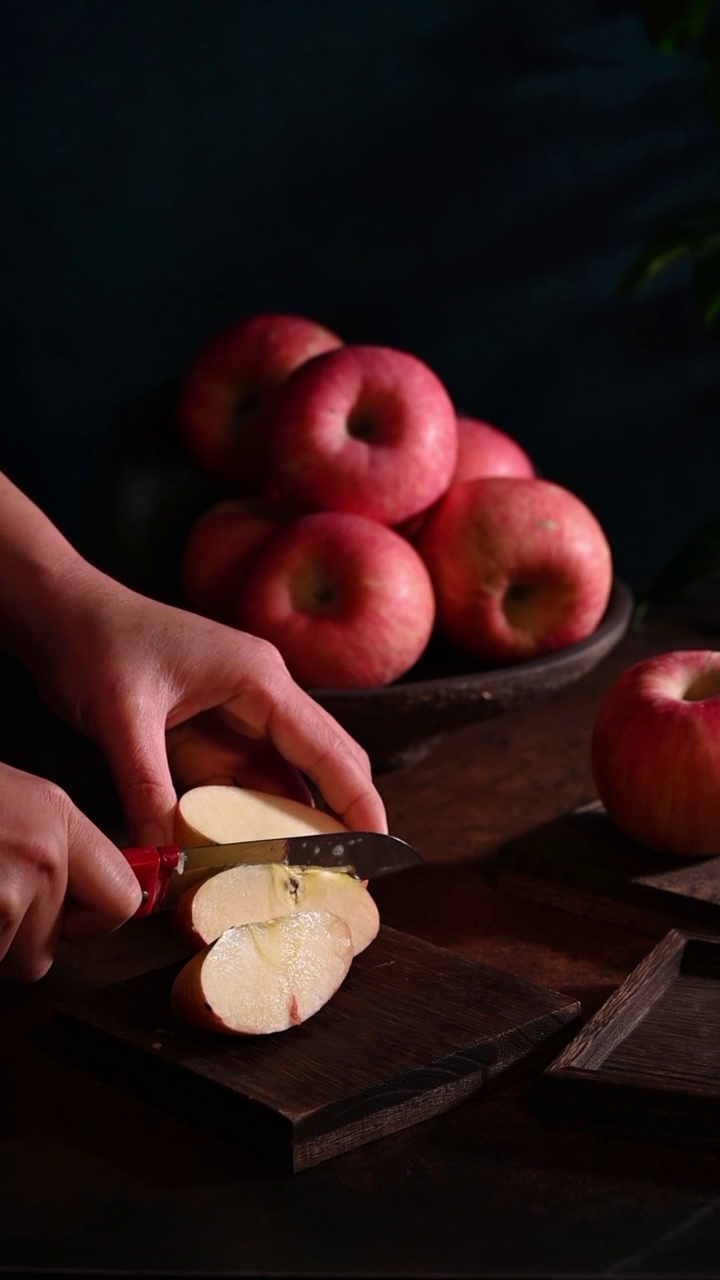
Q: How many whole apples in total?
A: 7